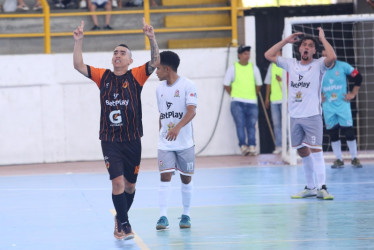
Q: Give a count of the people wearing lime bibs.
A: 2